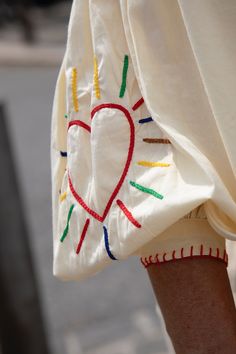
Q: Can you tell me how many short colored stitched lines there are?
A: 14